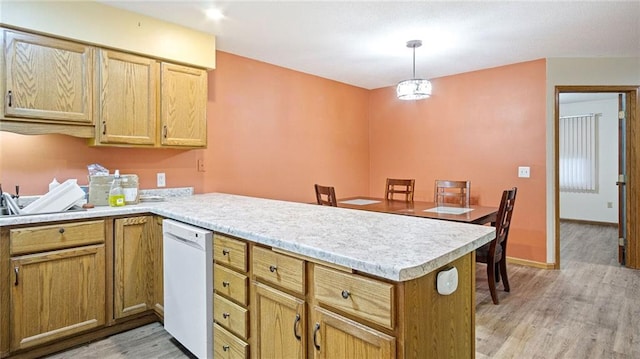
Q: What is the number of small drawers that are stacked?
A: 4